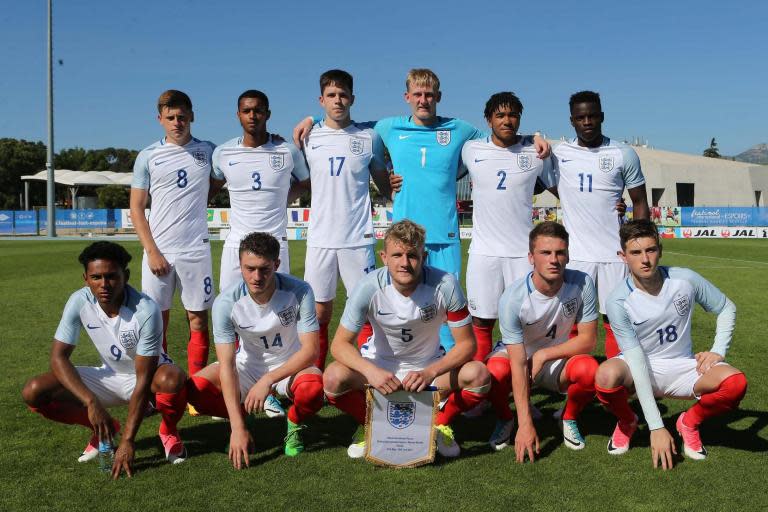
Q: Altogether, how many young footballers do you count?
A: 11